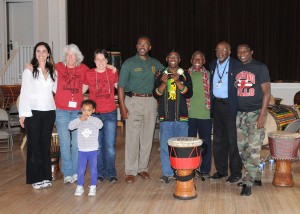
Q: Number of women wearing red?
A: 2